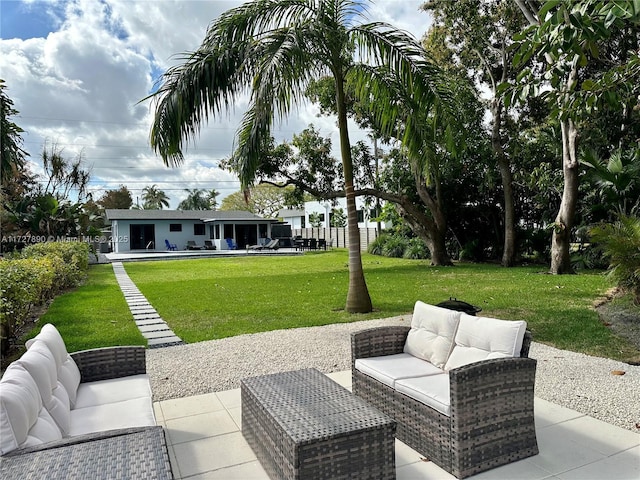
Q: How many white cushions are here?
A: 9